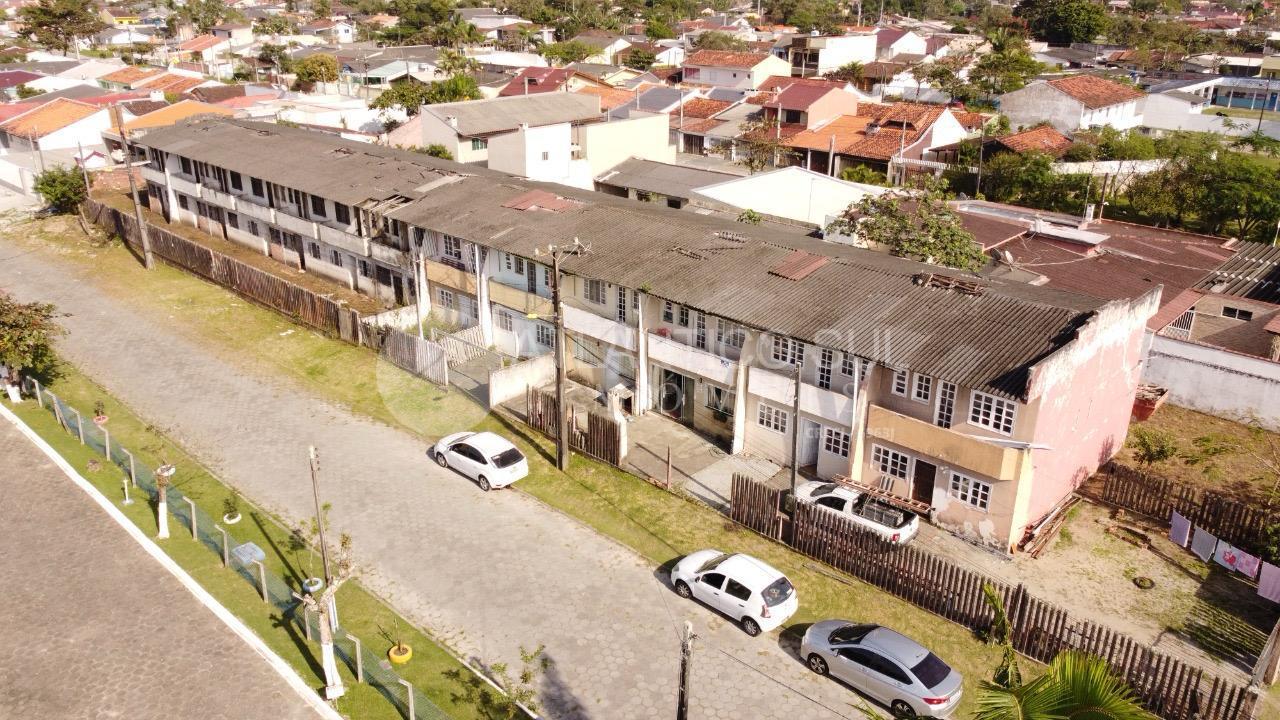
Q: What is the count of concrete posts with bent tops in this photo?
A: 11